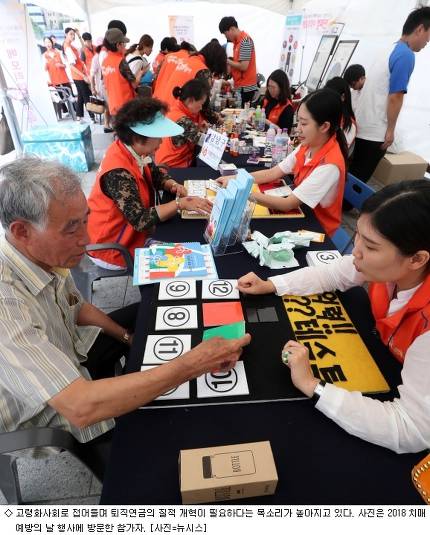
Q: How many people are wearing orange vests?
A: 13